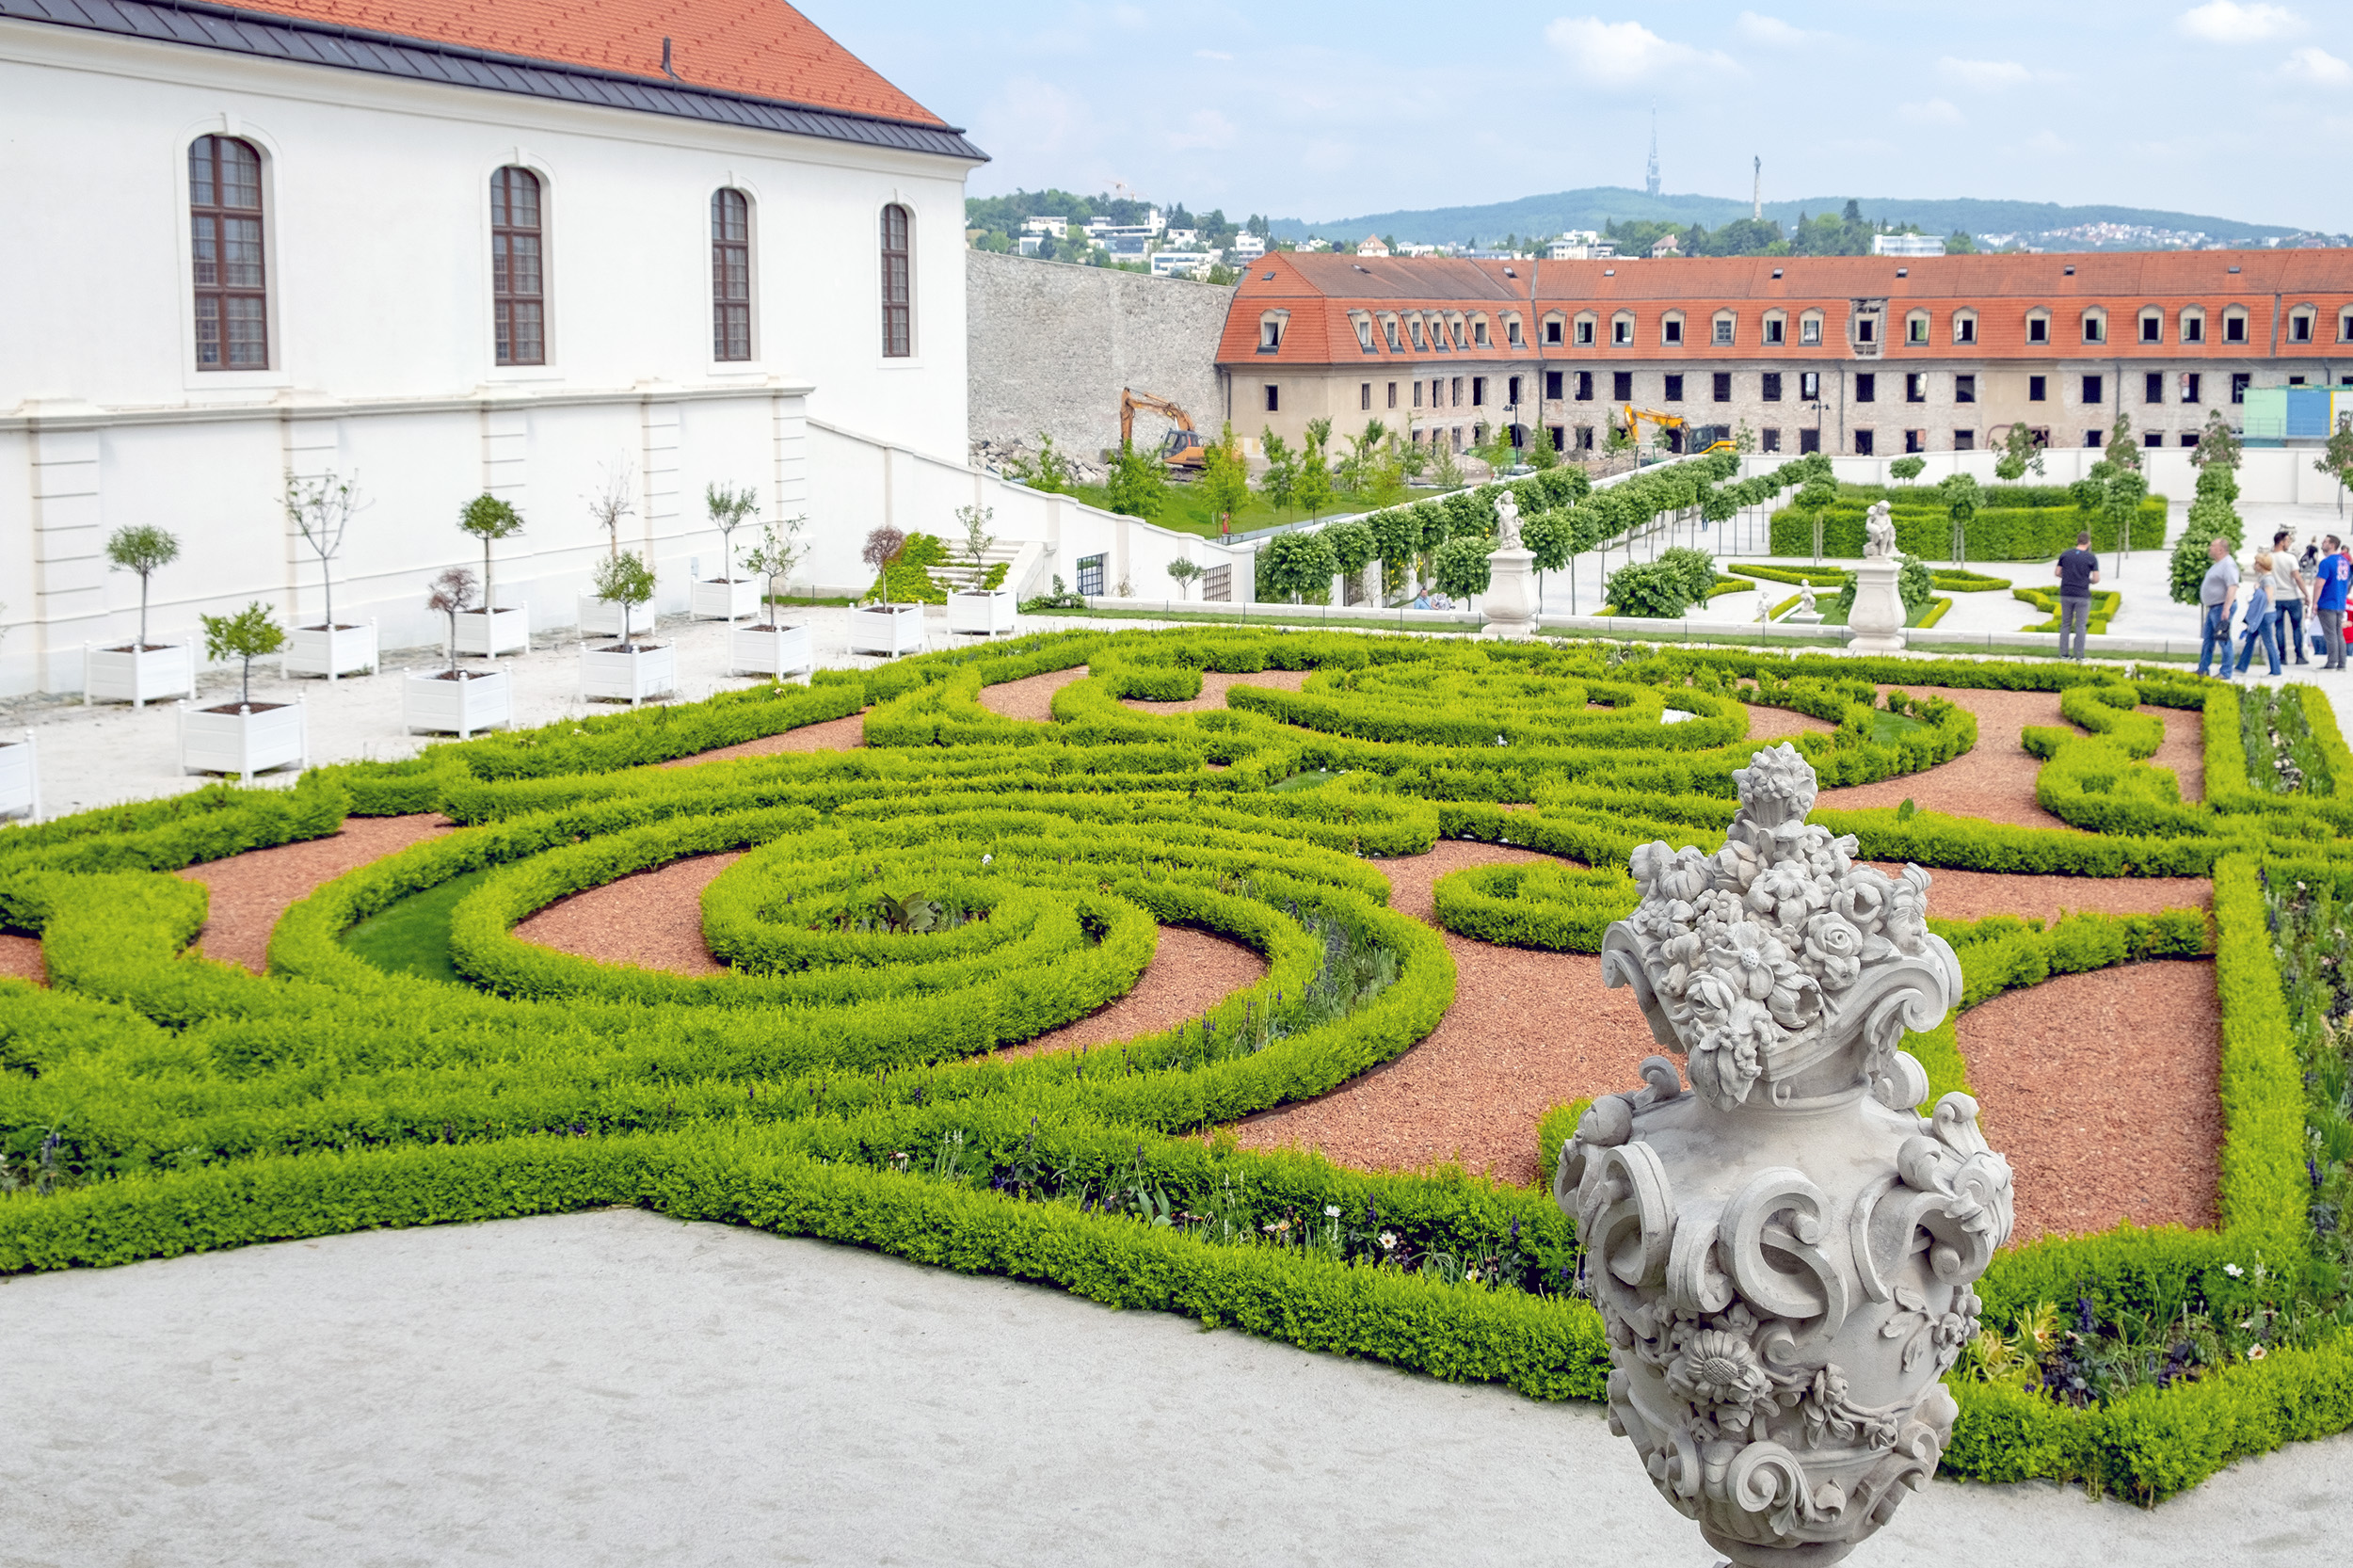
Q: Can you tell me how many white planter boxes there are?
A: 12